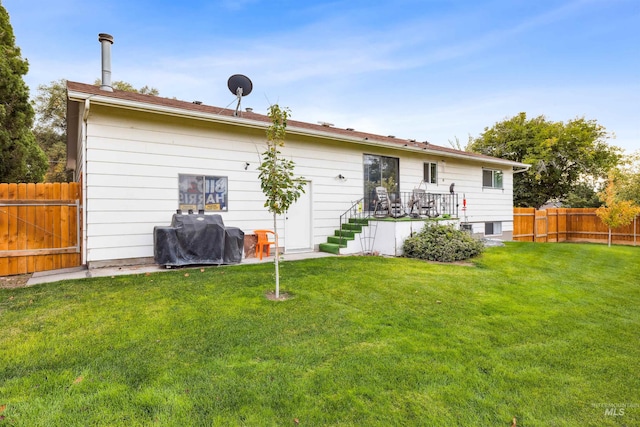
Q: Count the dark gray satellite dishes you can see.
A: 1